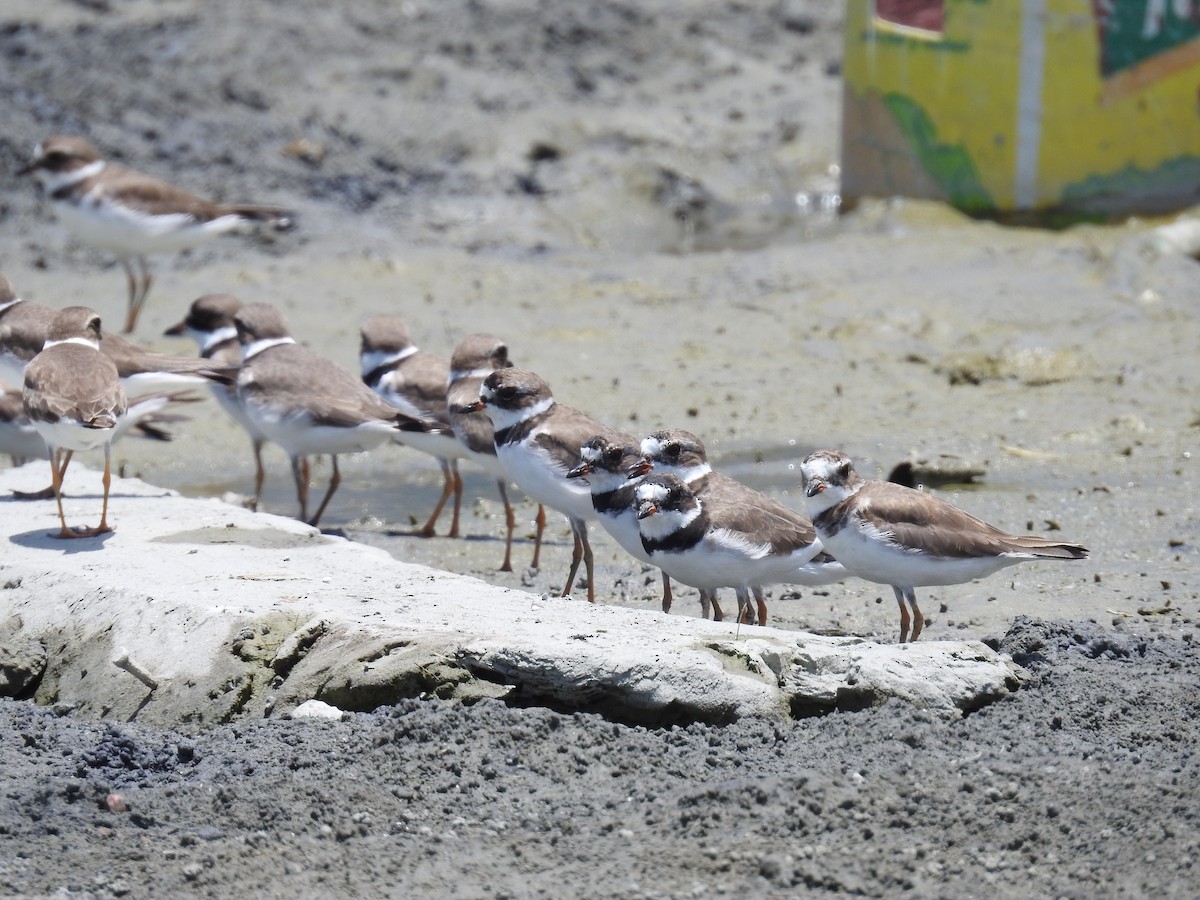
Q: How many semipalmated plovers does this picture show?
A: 13